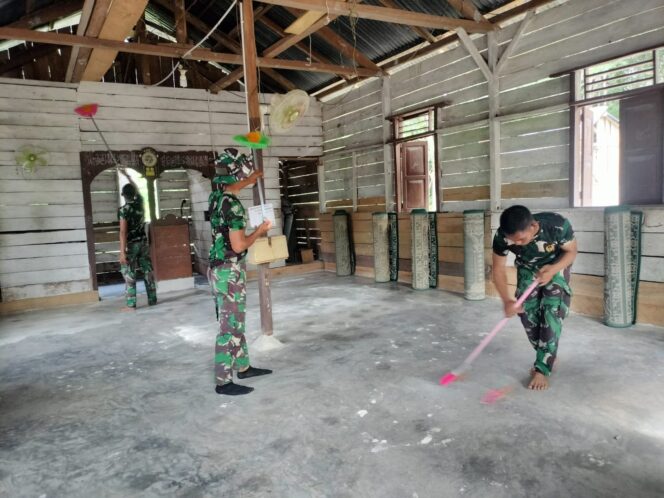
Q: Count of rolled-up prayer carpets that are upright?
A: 5